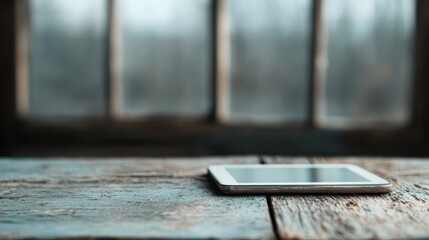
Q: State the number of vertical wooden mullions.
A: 3